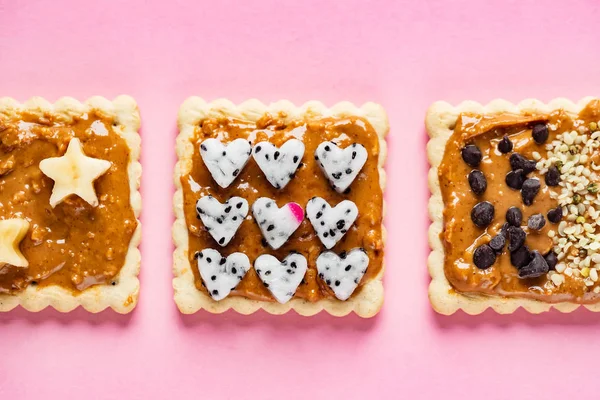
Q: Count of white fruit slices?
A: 9